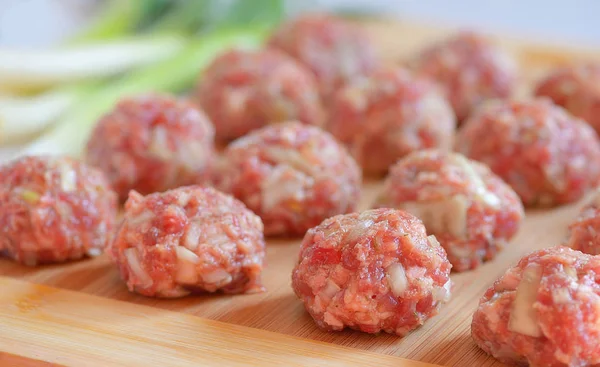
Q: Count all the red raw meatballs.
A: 14